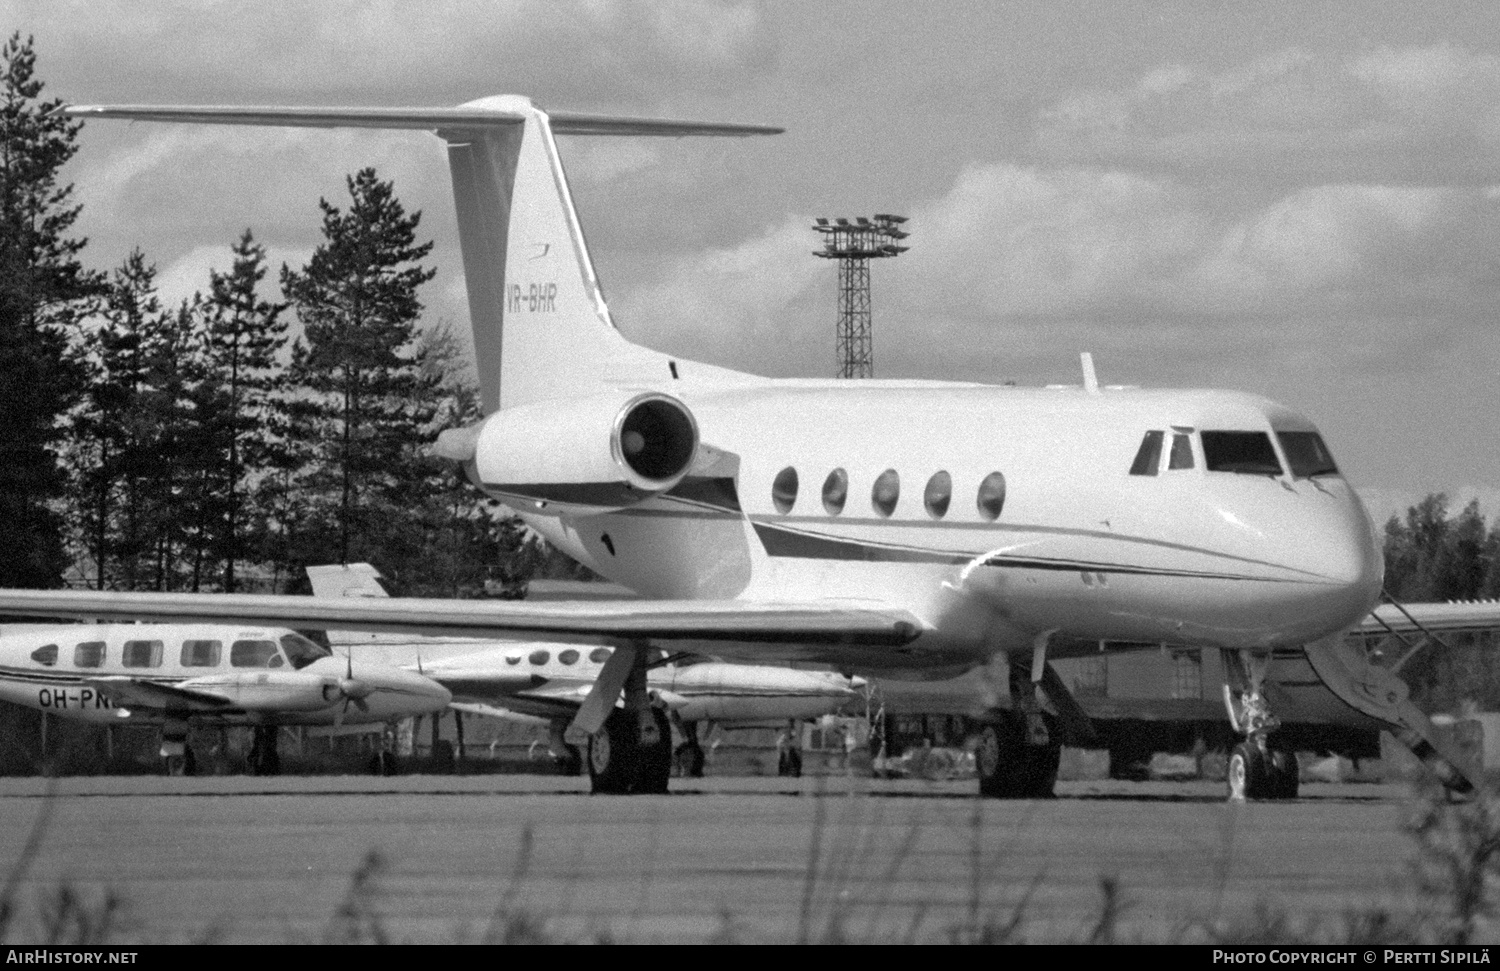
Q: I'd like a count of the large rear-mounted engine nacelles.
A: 1